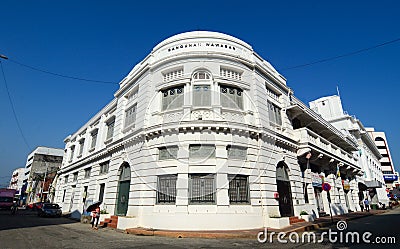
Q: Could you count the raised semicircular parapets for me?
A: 1